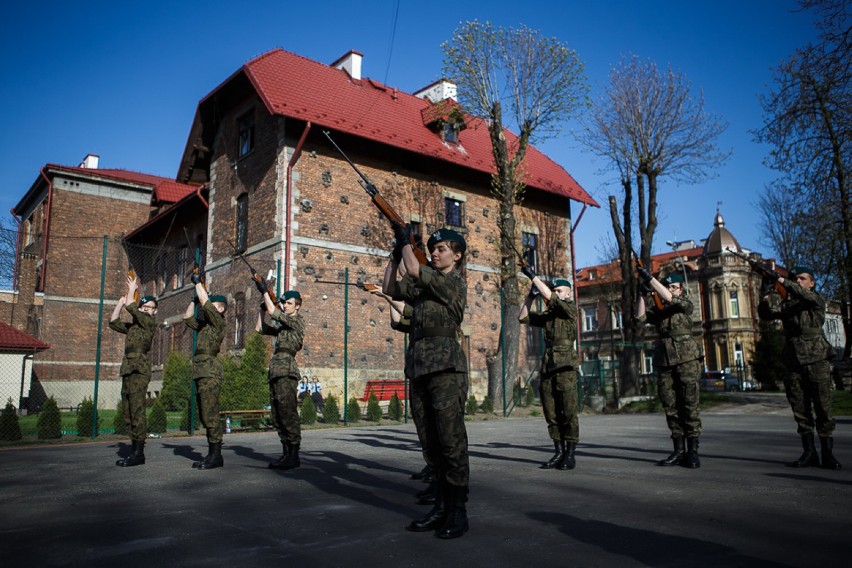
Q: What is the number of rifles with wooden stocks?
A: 8